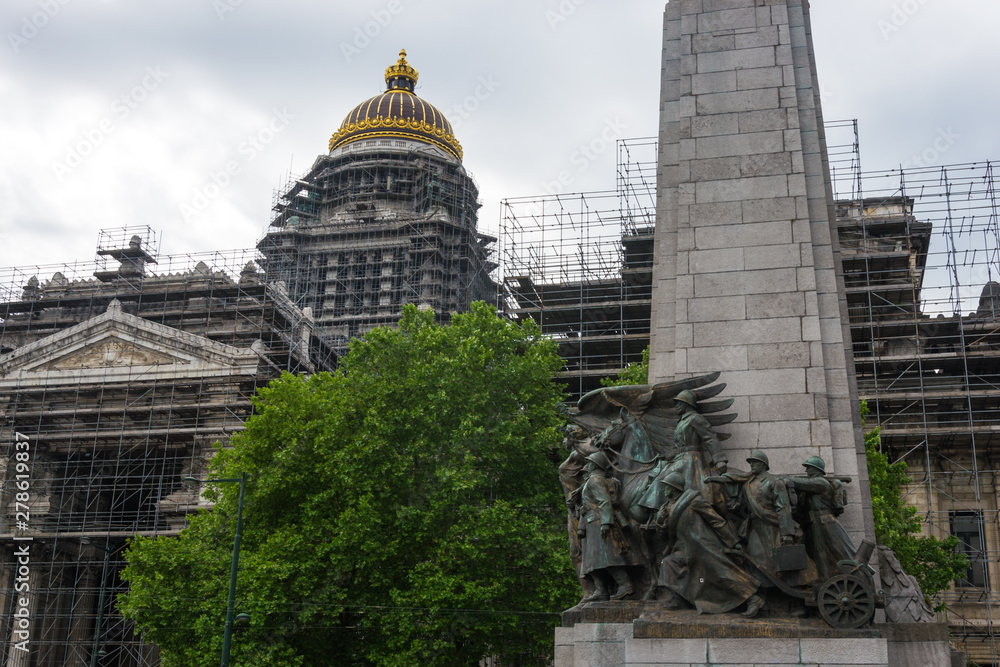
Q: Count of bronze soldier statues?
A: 5